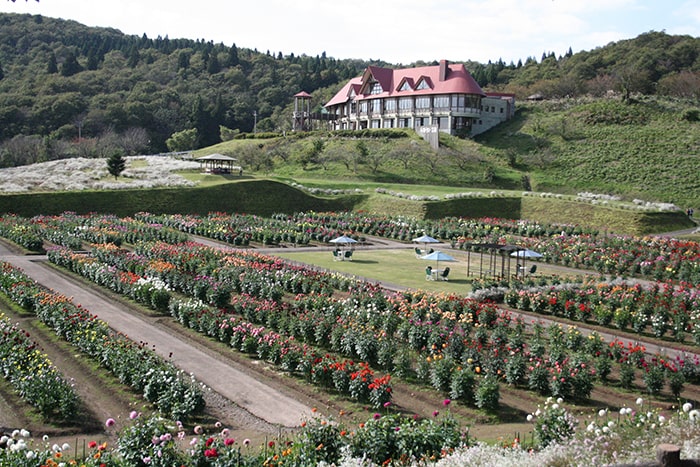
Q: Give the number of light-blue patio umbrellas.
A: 4